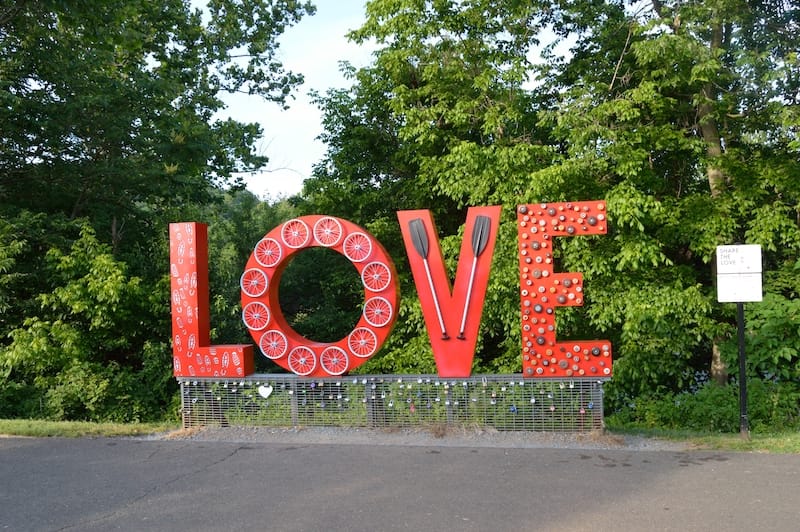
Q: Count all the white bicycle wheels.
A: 12